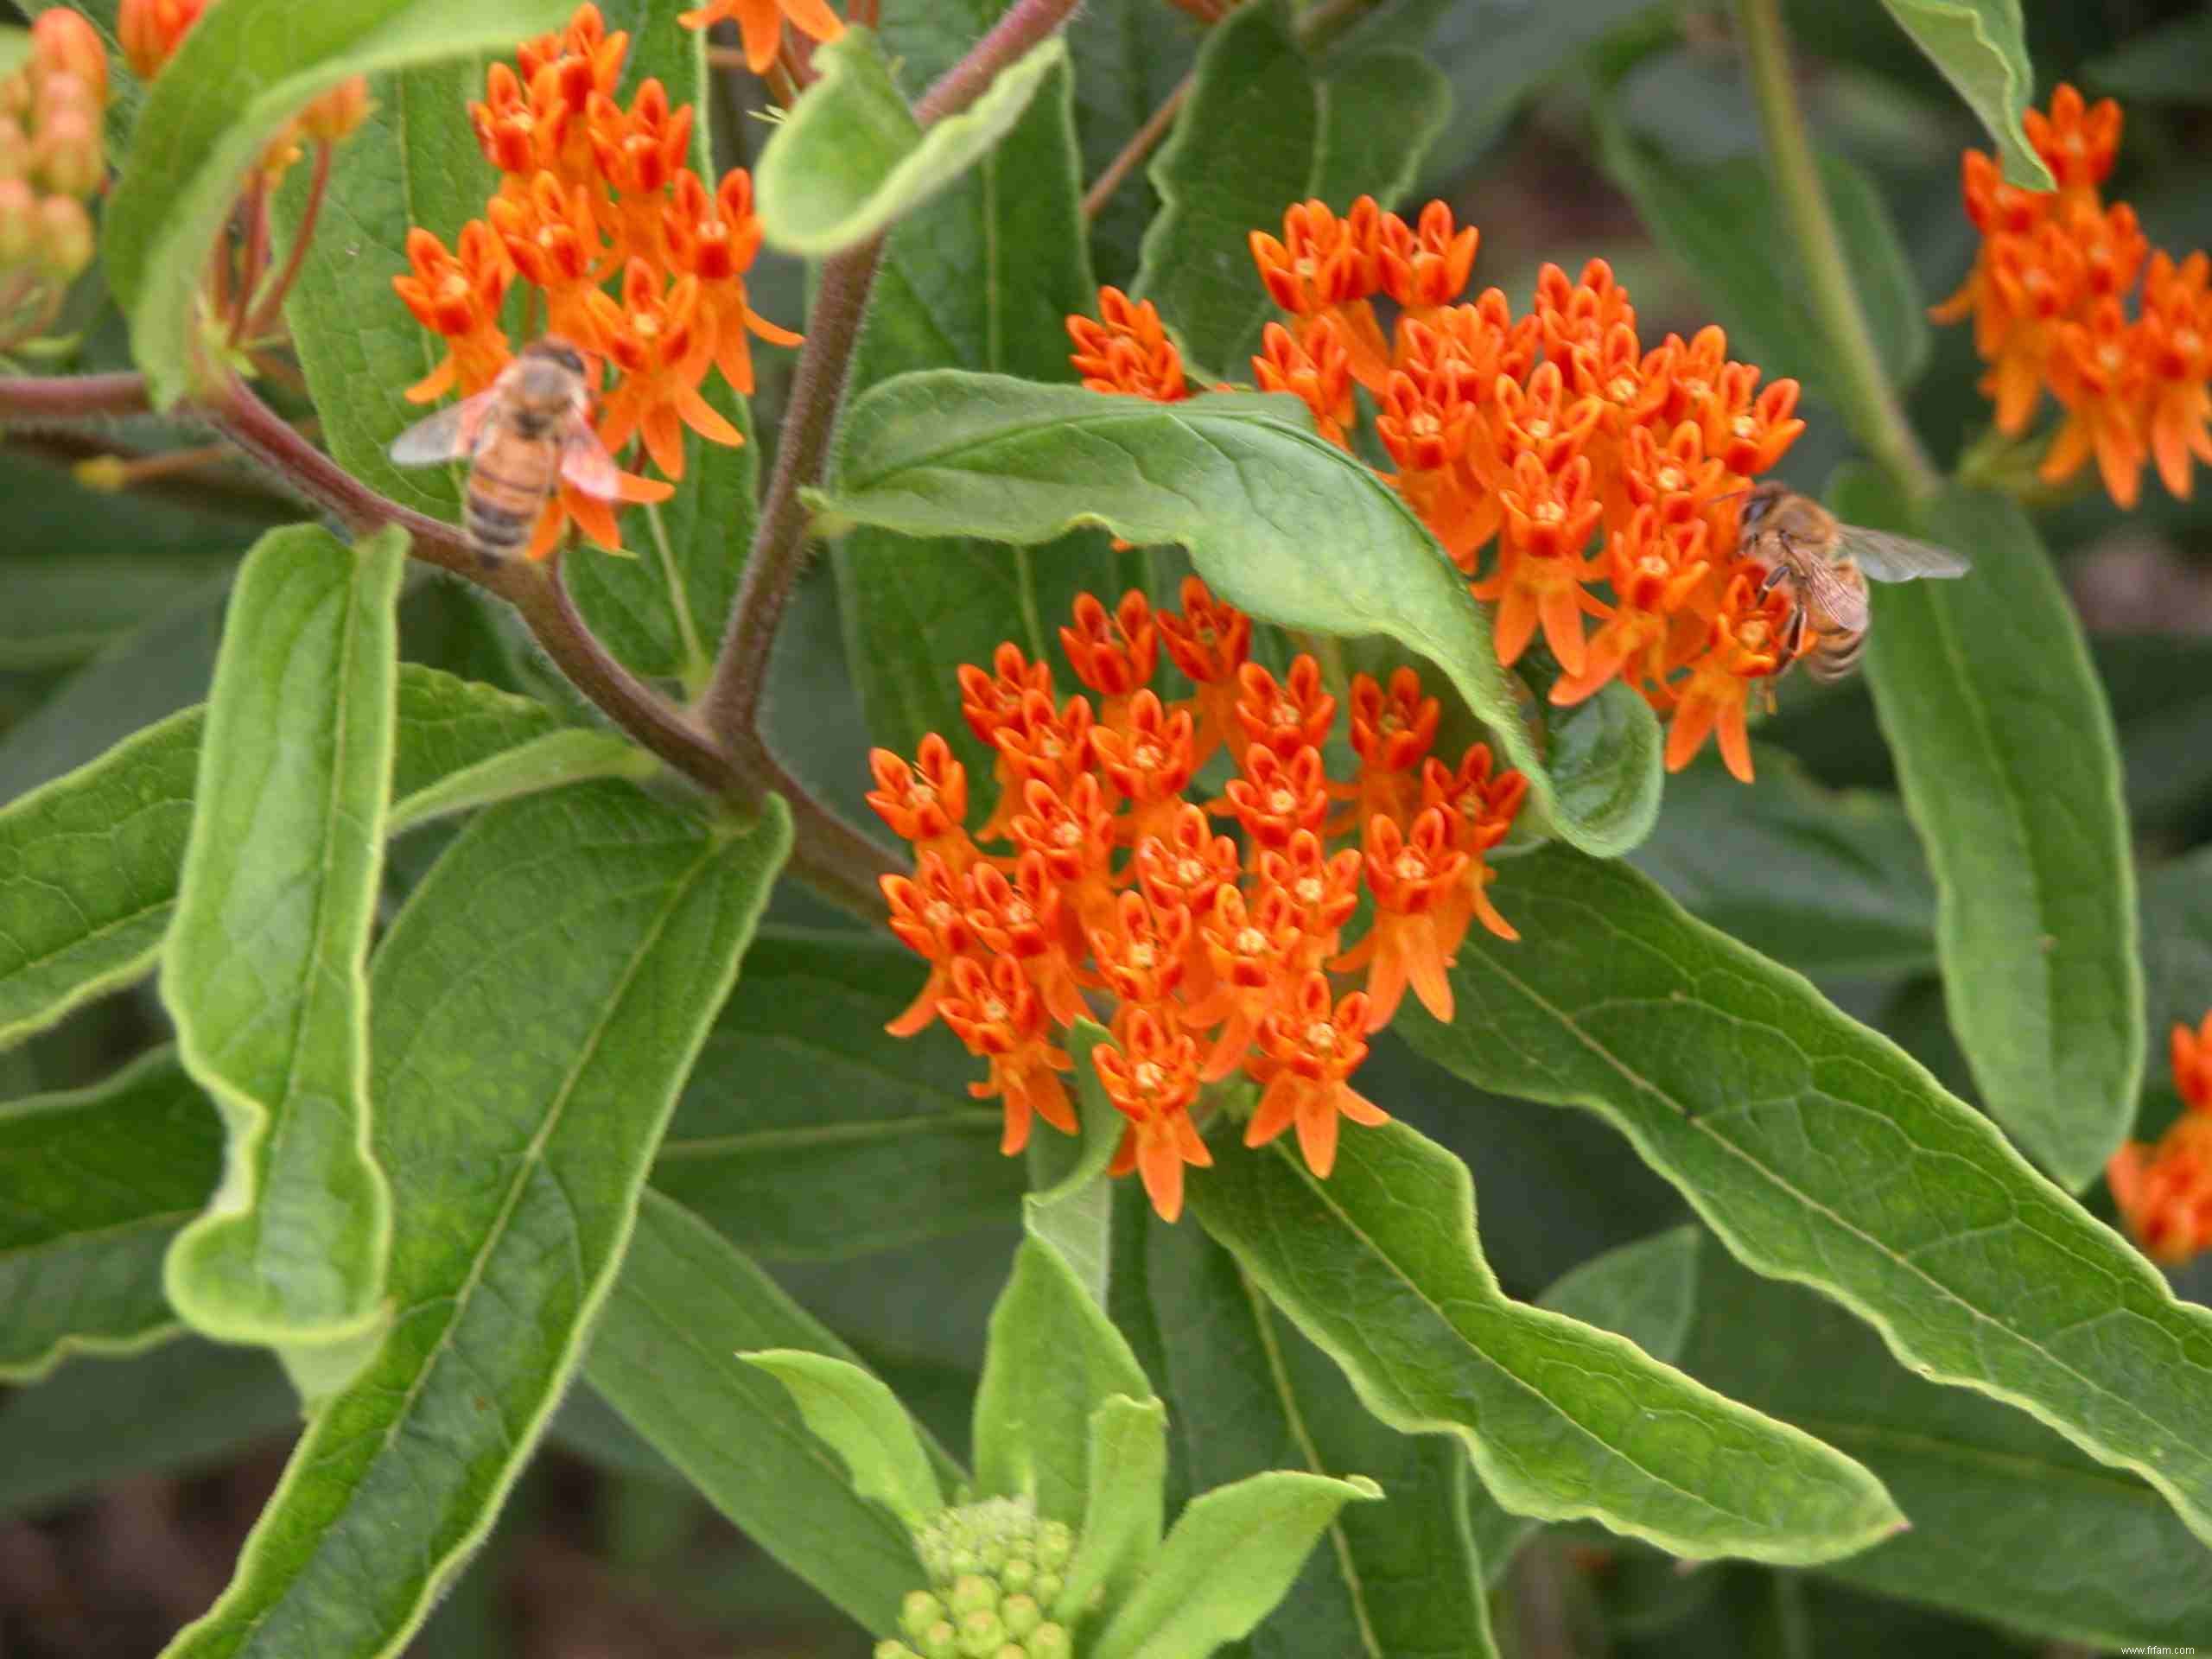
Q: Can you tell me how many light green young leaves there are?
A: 4